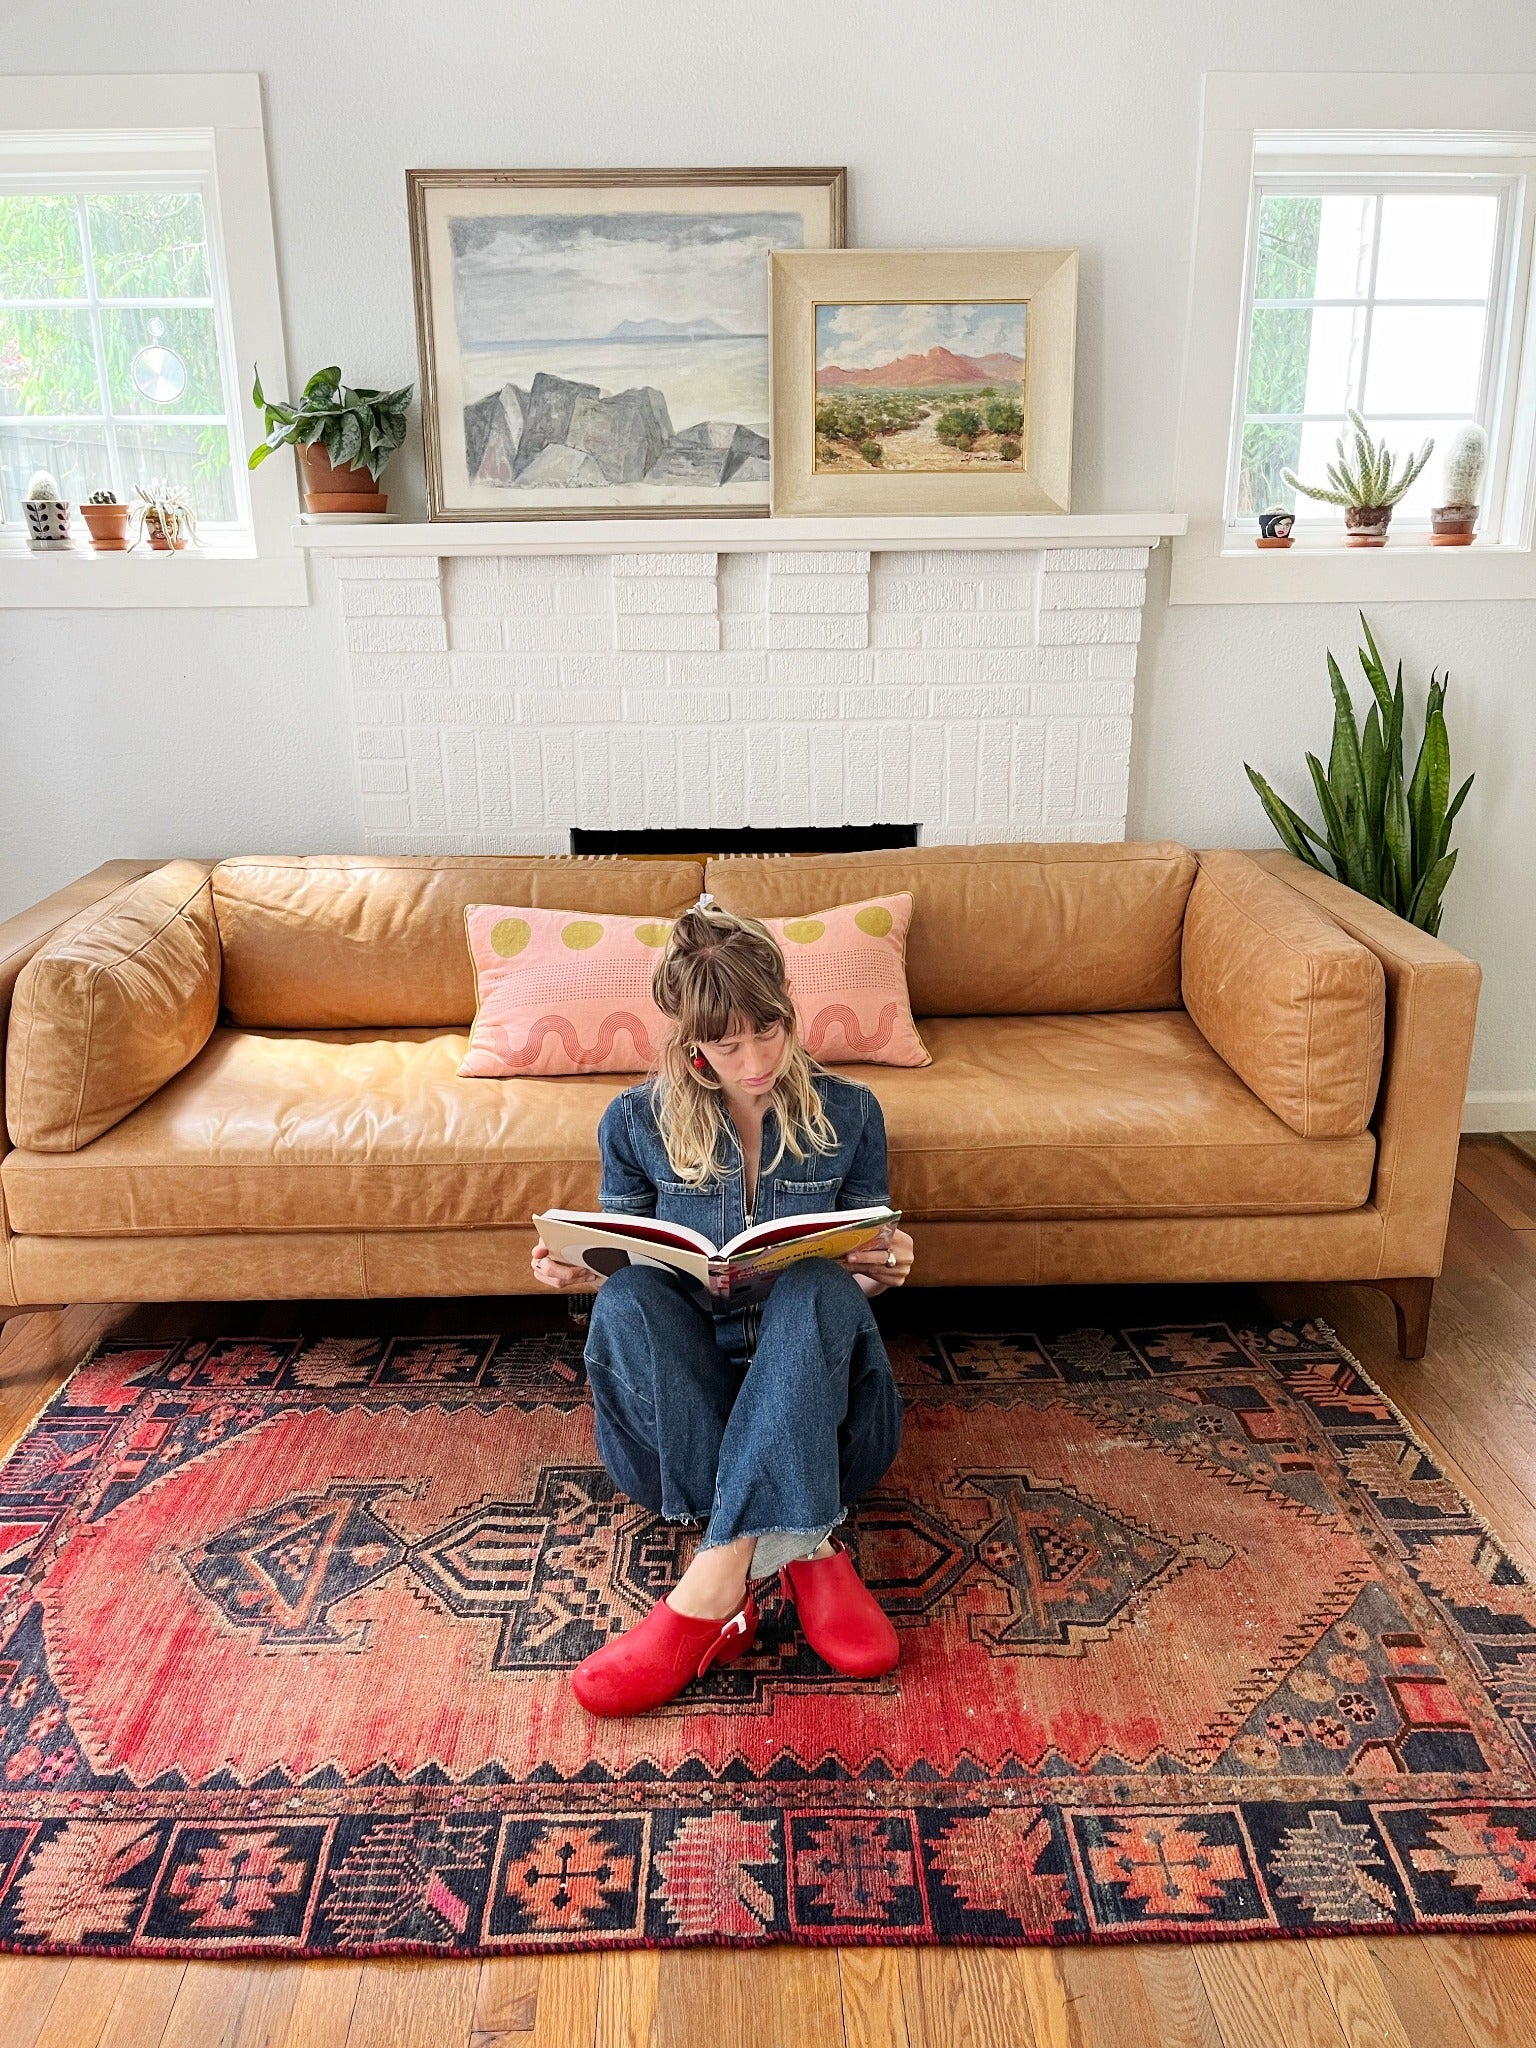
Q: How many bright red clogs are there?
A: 2